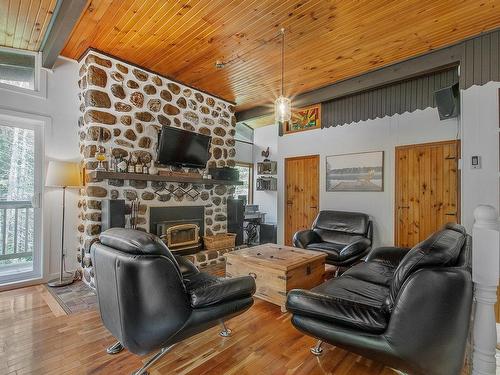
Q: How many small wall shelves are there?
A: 2